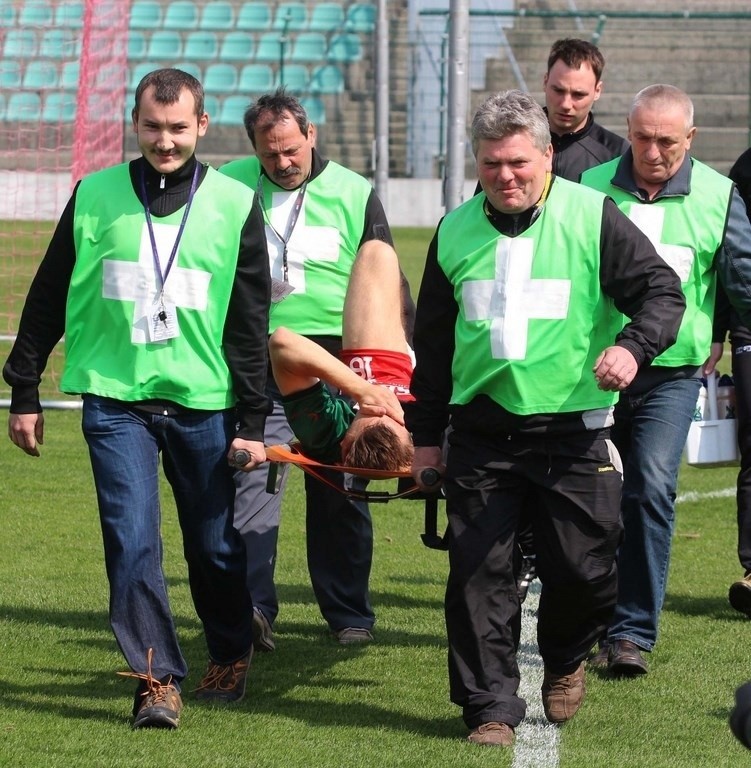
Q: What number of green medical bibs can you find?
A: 4